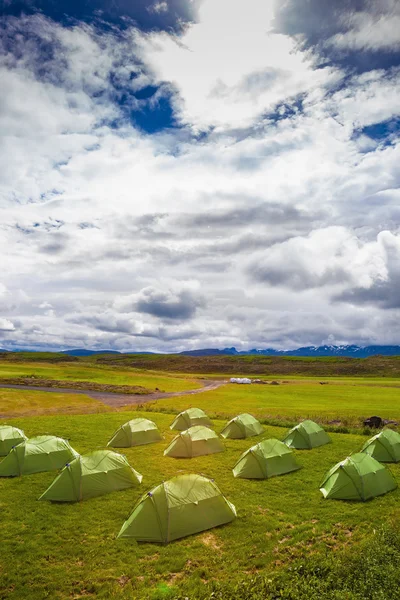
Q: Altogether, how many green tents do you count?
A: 12